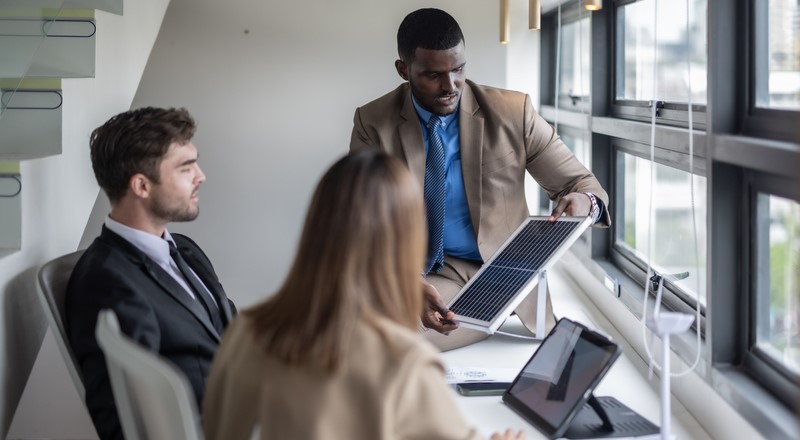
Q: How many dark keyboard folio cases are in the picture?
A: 1